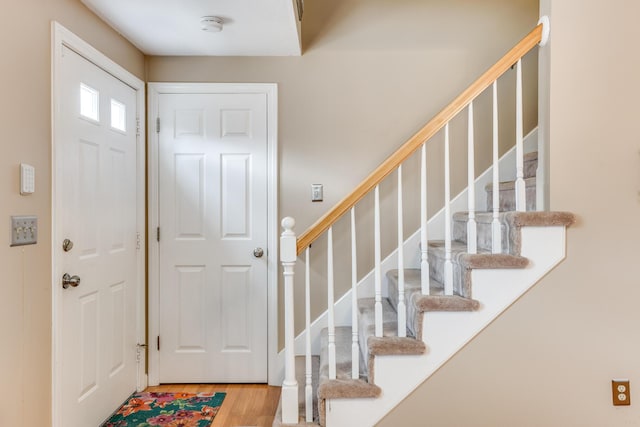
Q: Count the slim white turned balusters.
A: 10